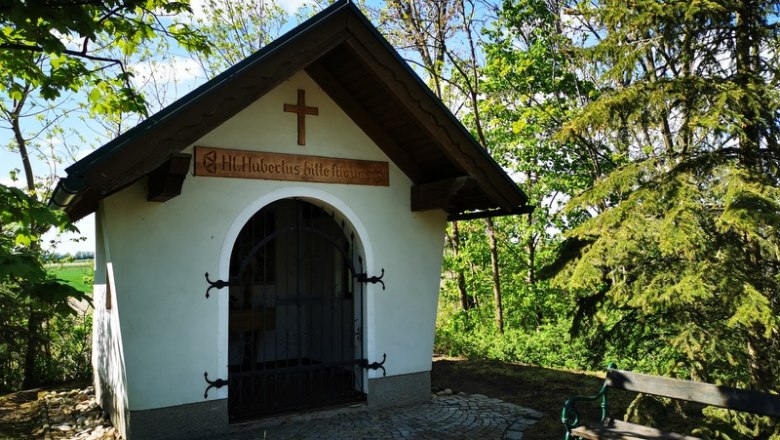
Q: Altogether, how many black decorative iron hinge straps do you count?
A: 4